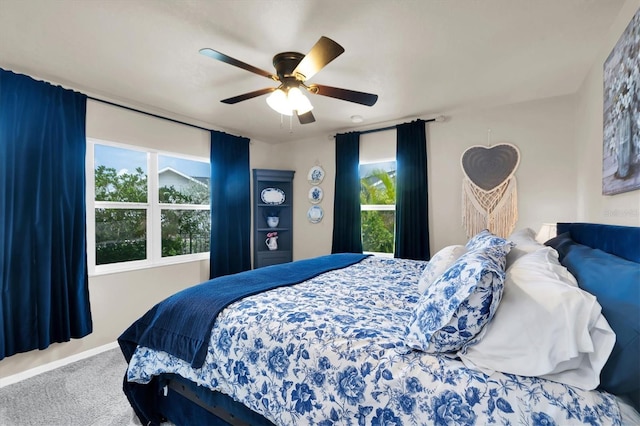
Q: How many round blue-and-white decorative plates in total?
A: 3